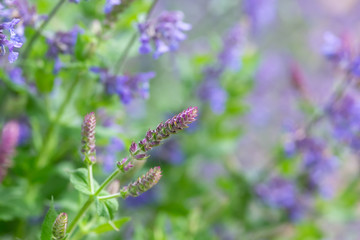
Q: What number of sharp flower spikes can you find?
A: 4